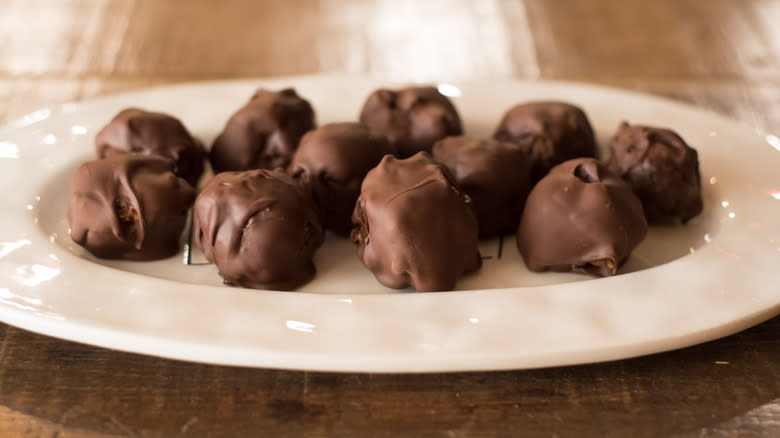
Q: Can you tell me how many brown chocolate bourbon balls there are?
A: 11